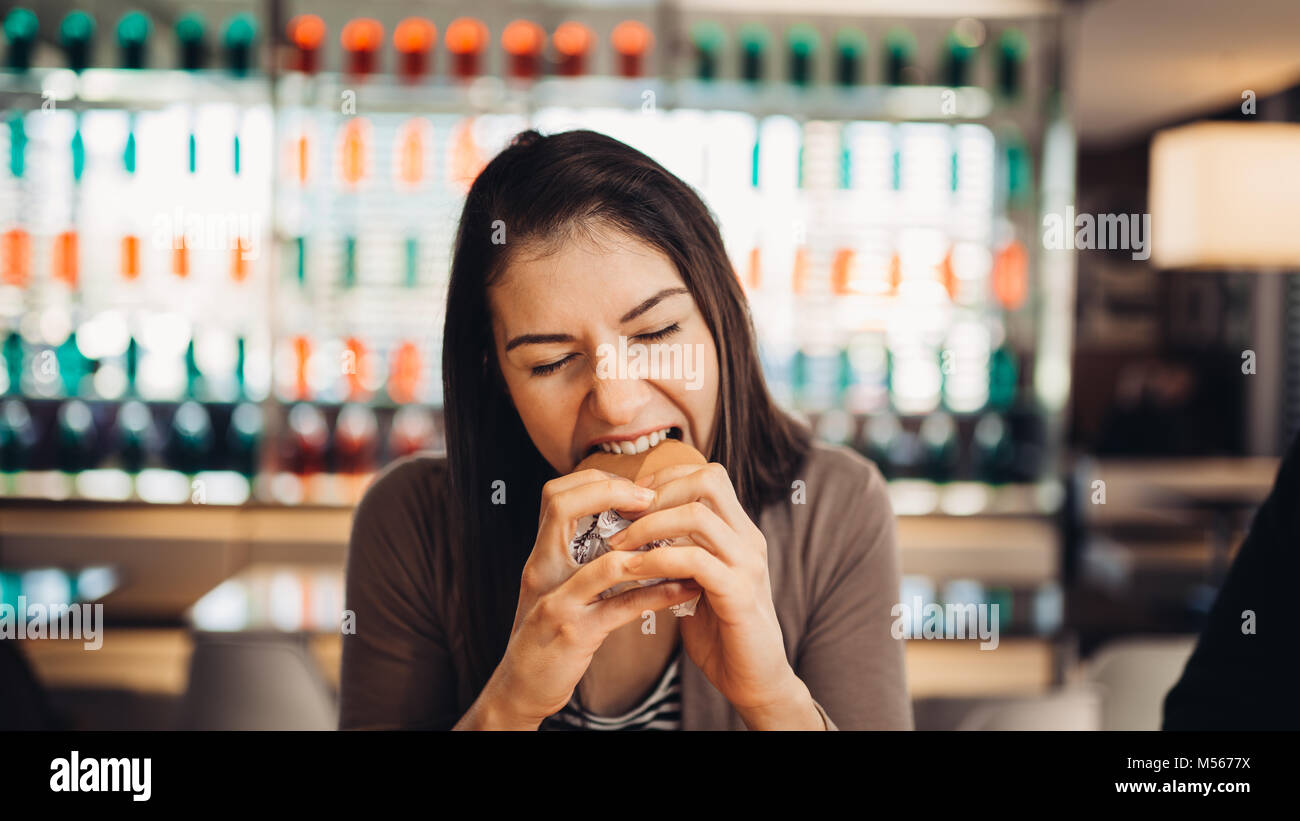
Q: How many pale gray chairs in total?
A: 3